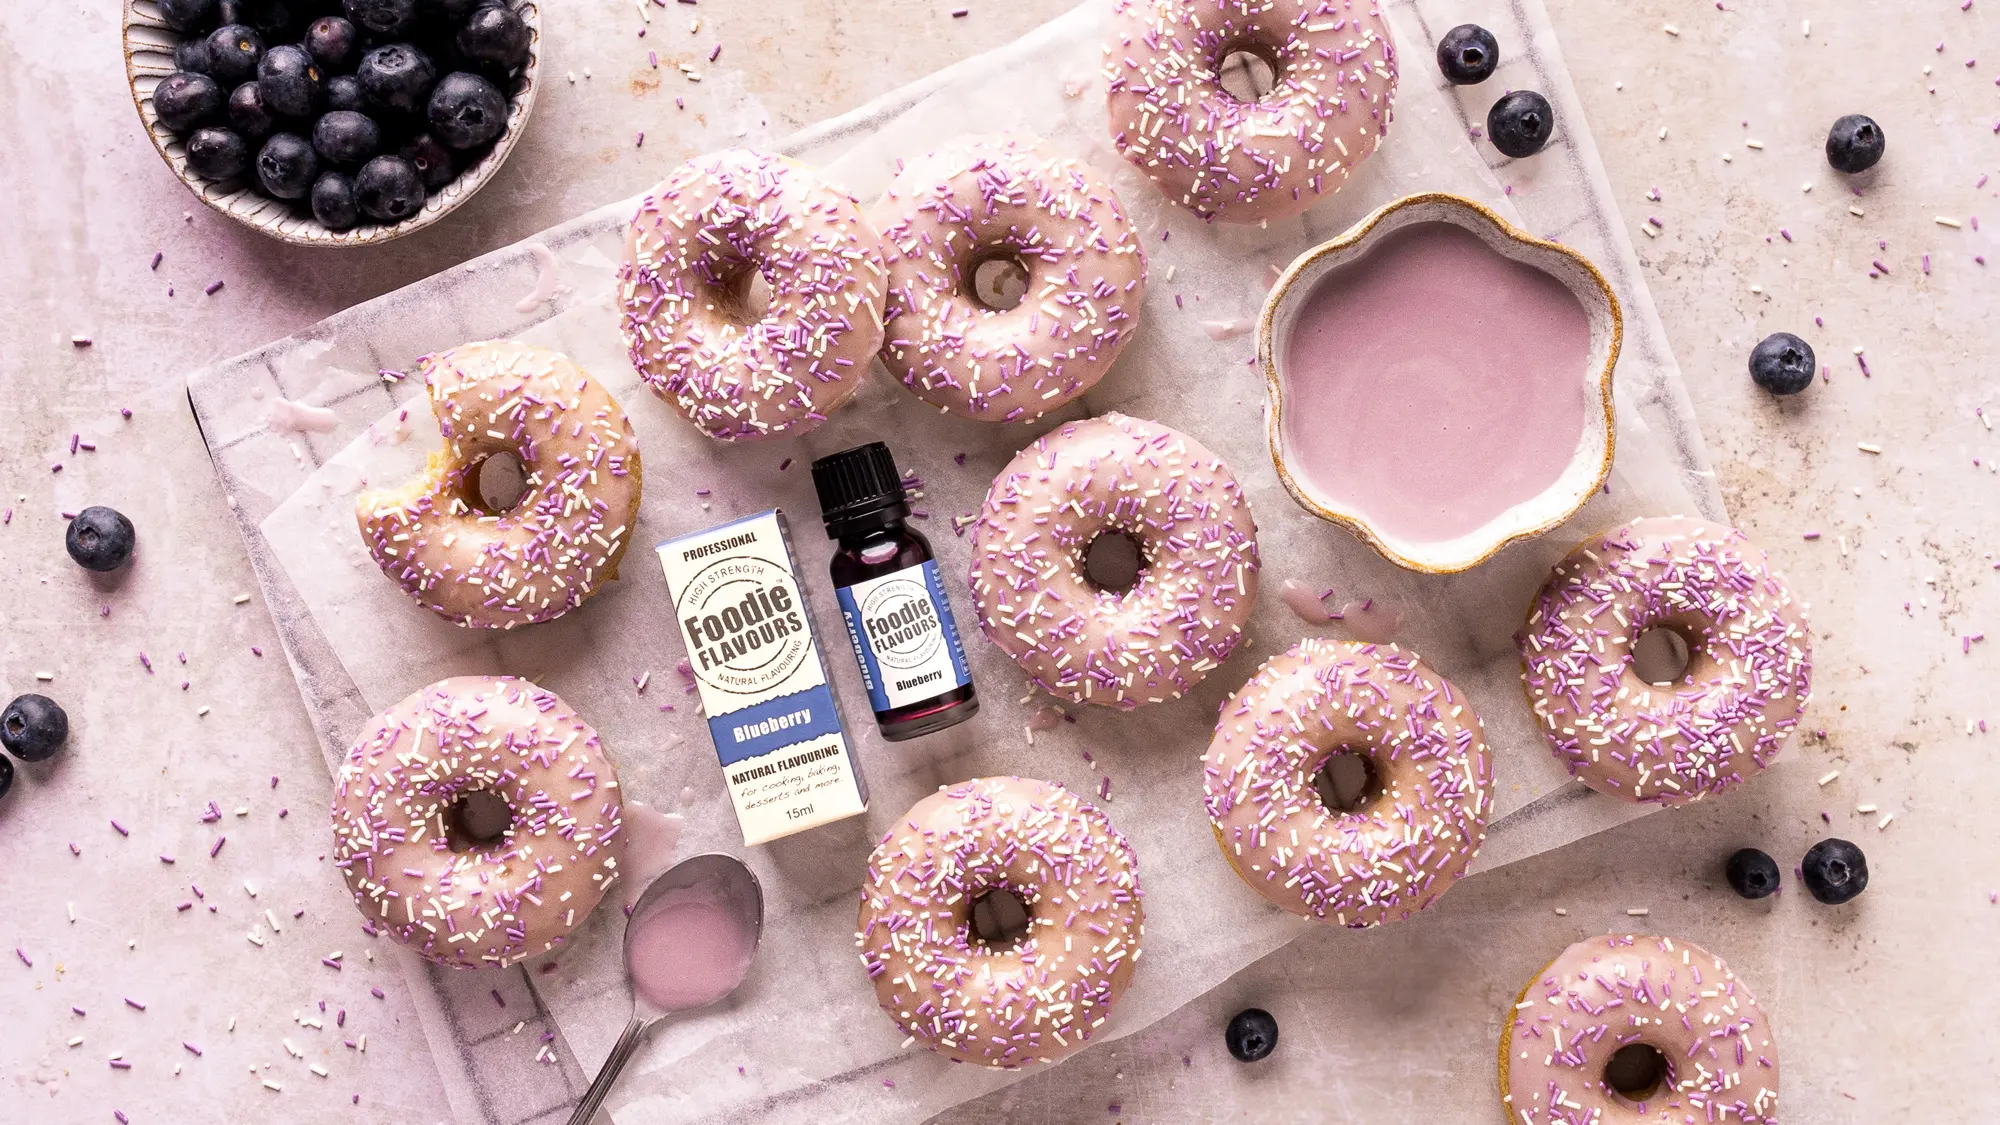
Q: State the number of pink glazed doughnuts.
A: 10